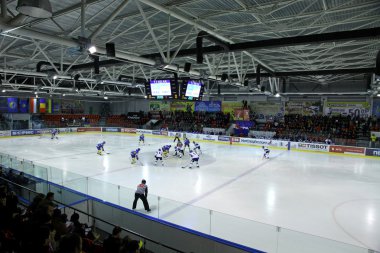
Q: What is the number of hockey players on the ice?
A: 11